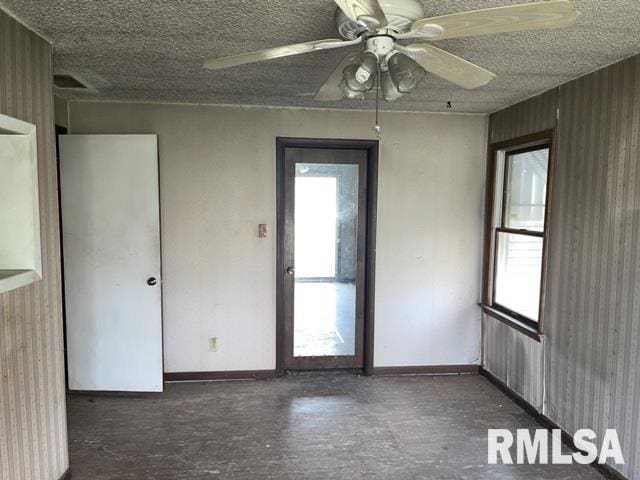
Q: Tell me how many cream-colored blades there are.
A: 5